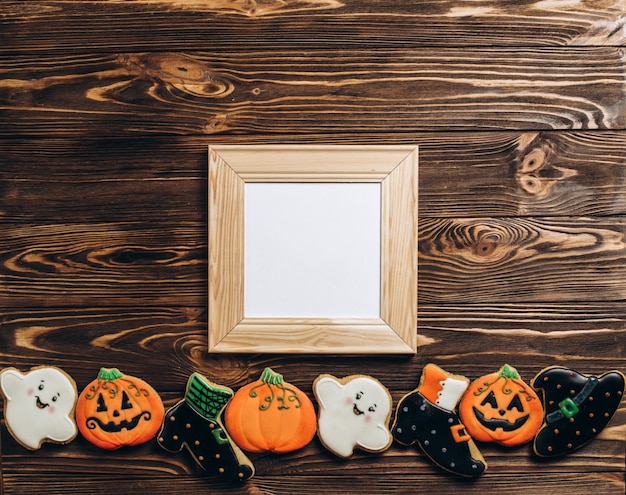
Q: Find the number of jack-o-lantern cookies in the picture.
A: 2